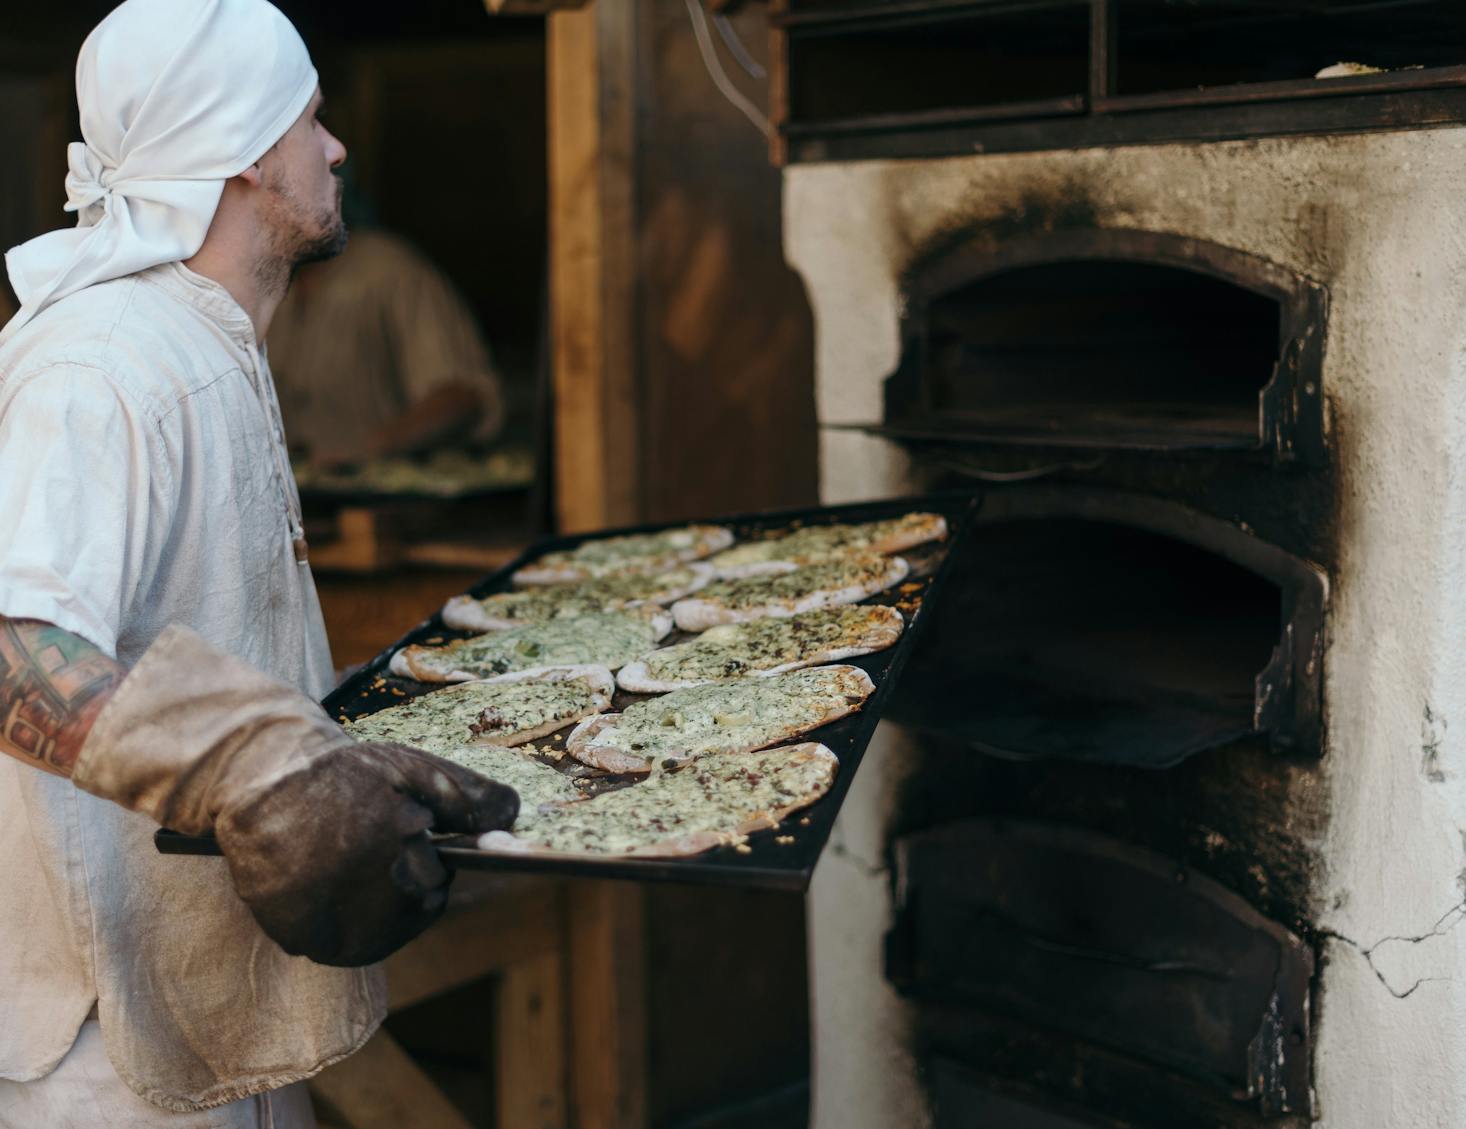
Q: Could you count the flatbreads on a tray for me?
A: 10